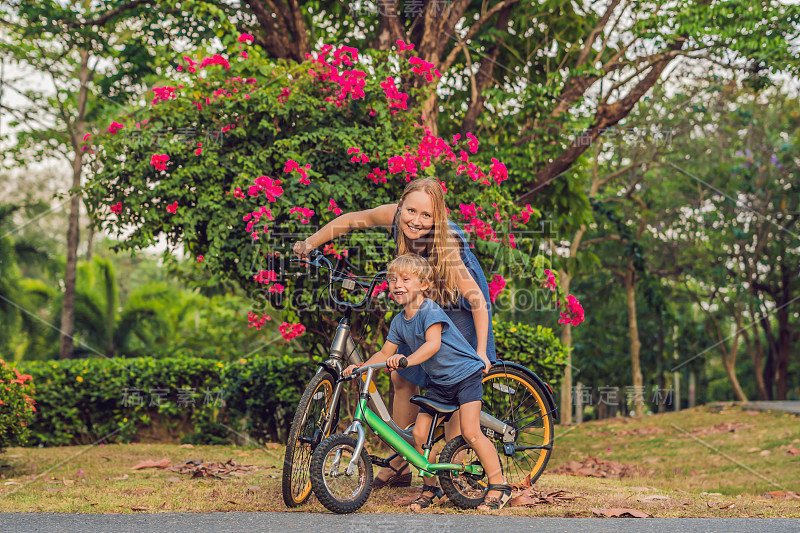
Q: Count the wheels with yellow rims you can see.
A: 2